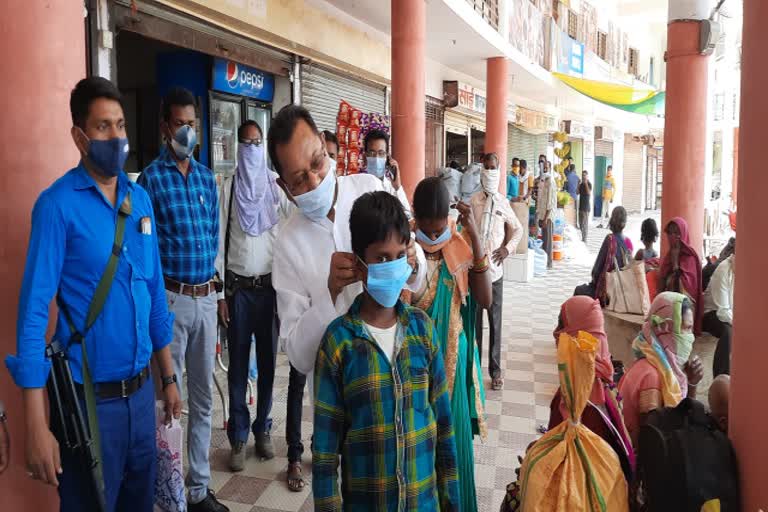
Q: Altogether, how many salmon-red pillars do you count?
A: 5